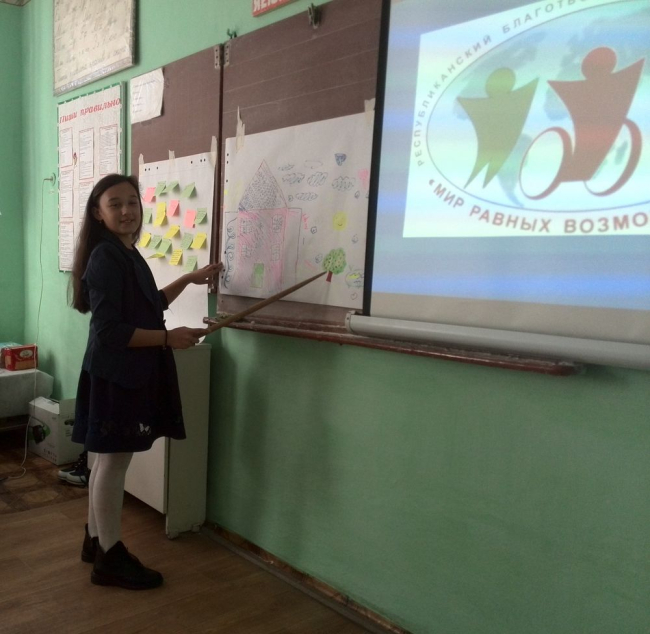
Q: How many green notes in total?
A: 9